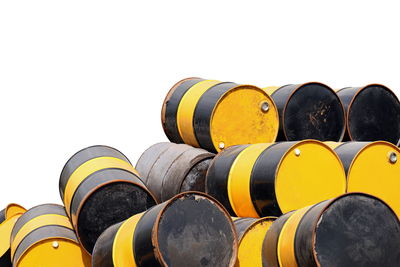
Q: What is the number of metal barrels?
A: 12